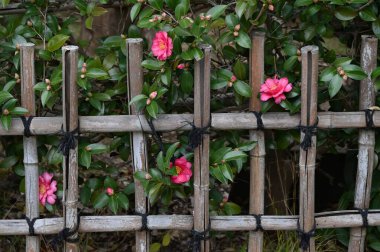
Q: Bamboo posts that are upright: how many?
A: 7